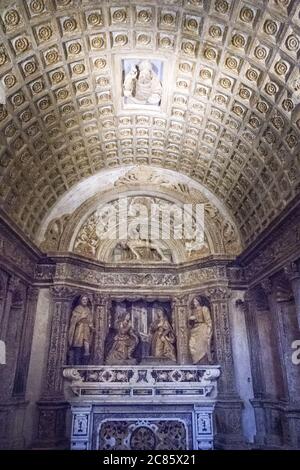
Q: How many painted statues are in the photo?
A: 4